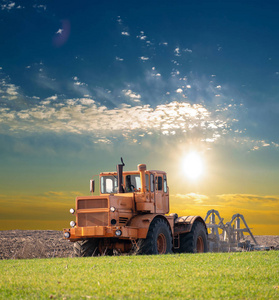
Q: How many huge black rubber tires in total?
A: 3